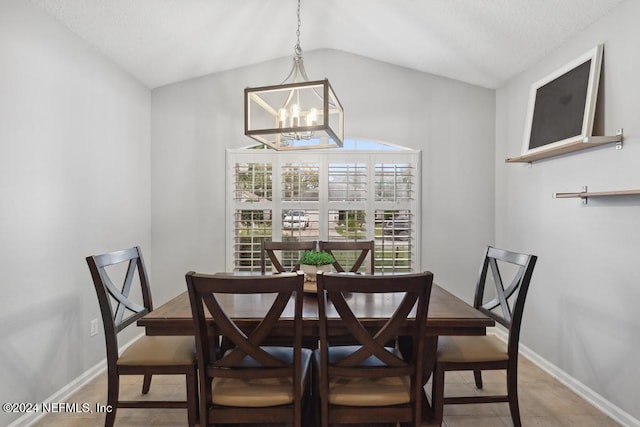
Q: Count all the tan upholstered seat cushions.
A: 4